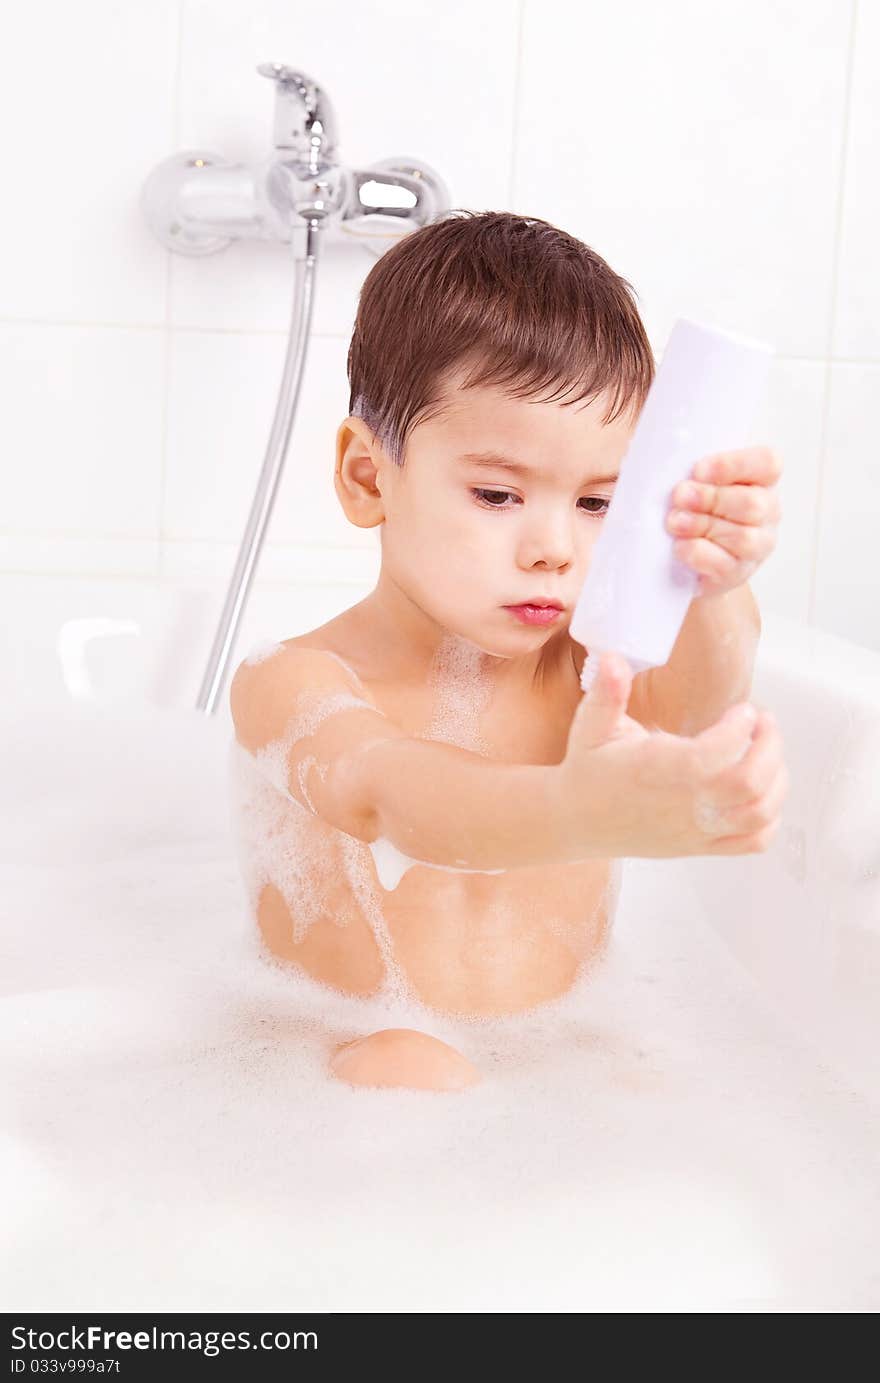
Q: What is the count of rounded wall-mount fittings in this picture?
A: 2